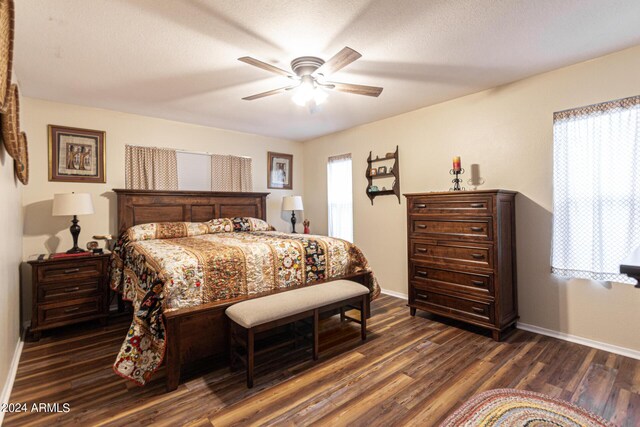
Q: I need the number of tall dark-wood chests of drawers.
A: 1